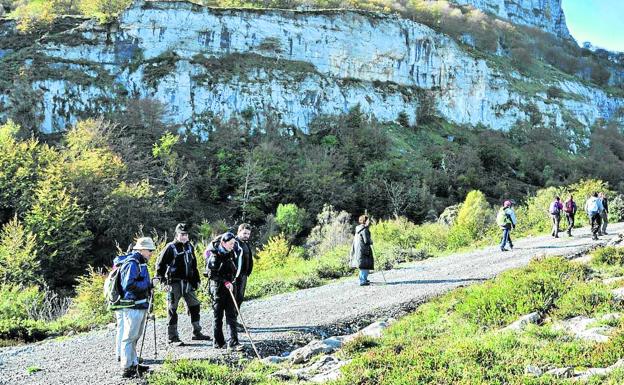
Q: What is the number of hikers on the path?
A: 10